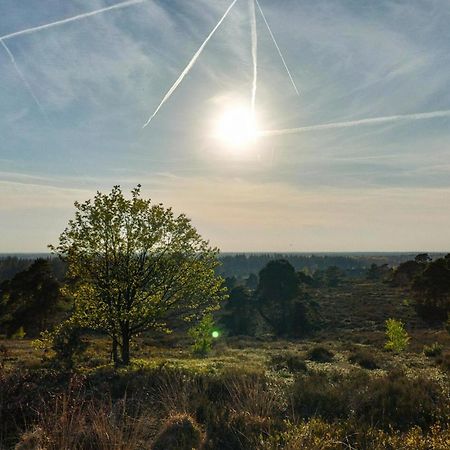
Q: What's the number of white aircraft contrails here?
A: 6